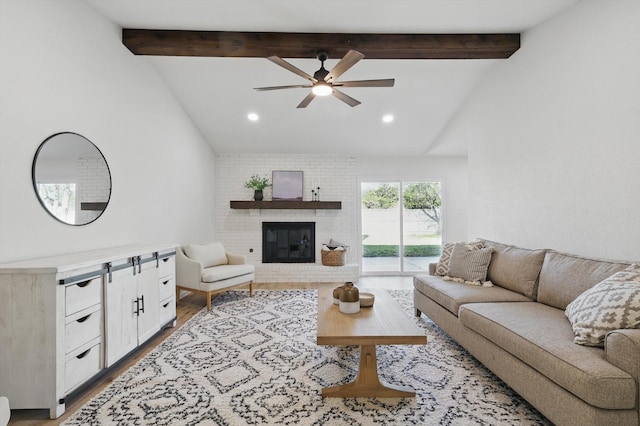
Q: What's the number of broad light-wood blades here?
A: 6